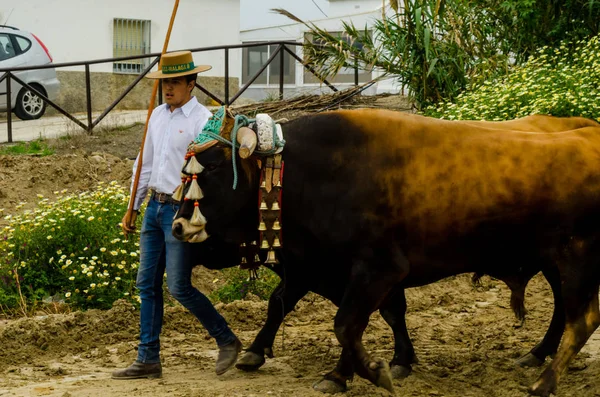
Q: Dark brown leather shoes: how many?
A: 2